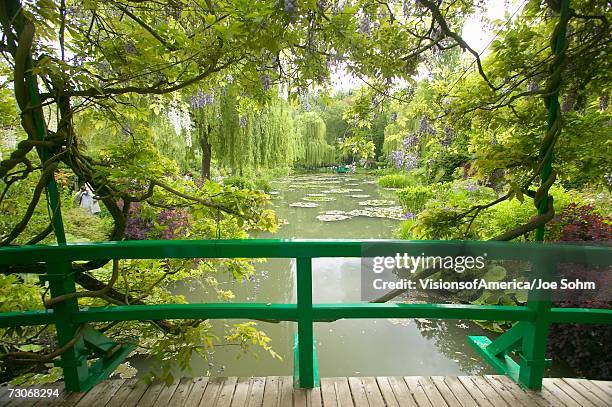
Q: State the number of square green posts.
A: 3